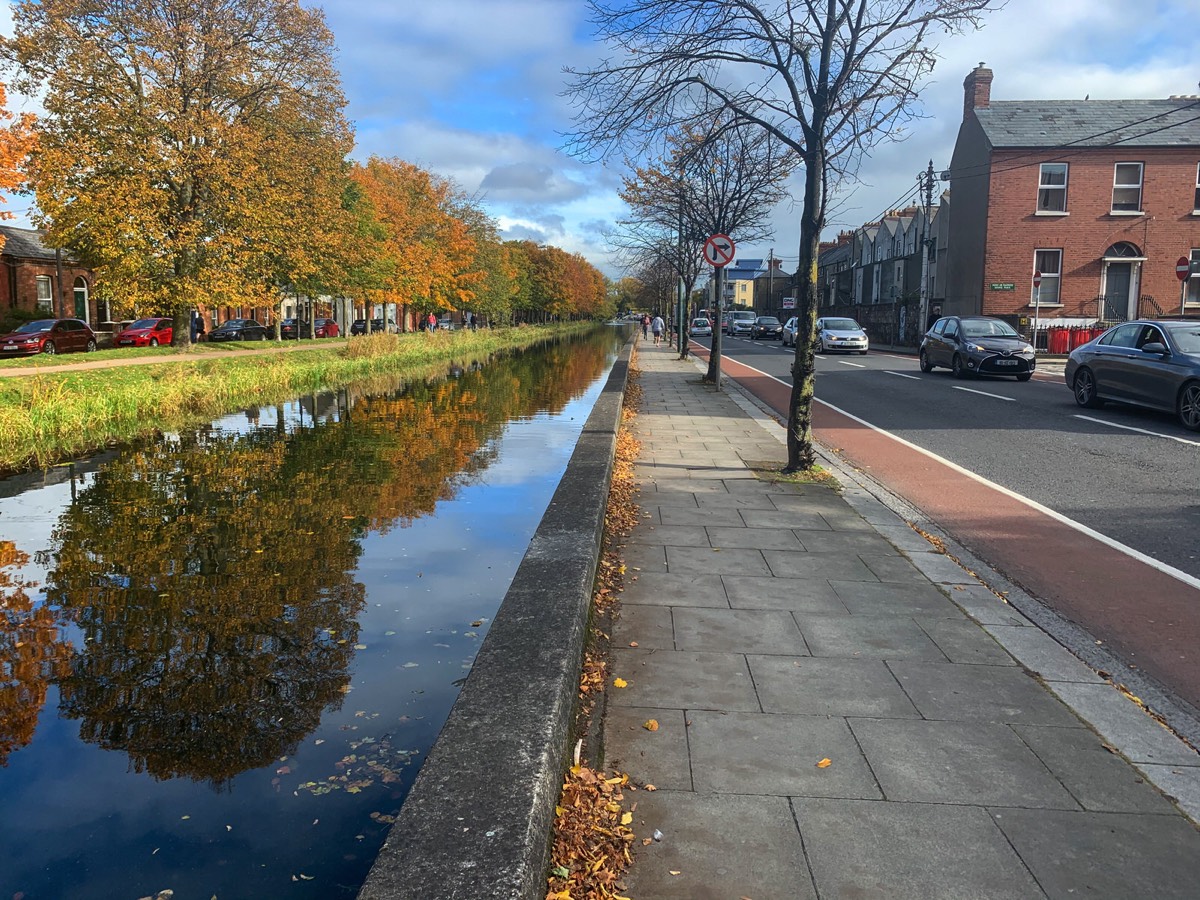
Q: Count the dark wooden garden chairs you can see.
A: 0